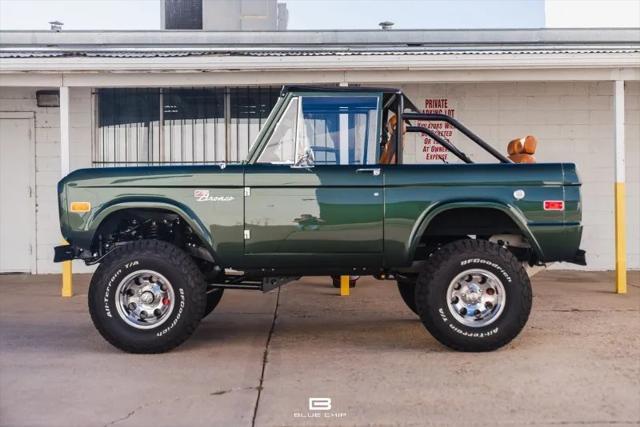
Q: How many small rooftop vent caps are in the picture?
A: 2